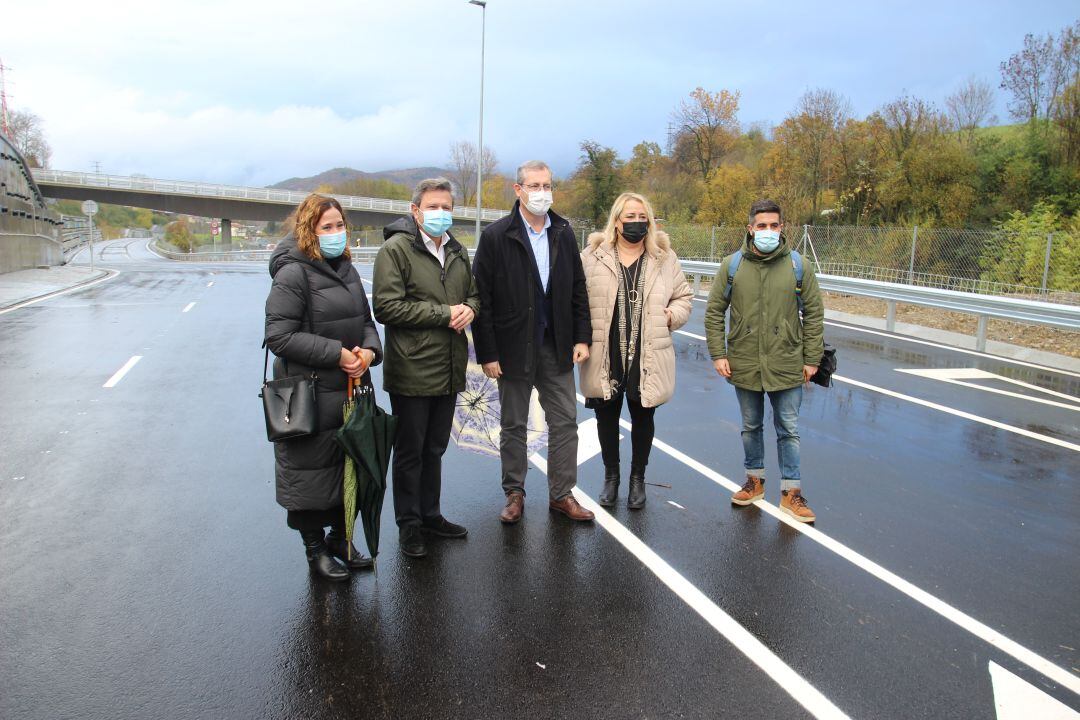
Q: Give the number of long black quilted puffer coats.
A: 1